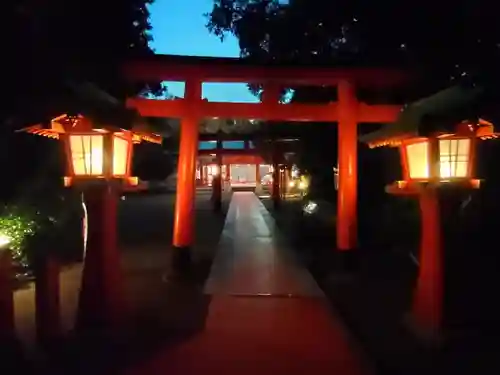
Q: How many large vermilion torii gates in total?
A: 1